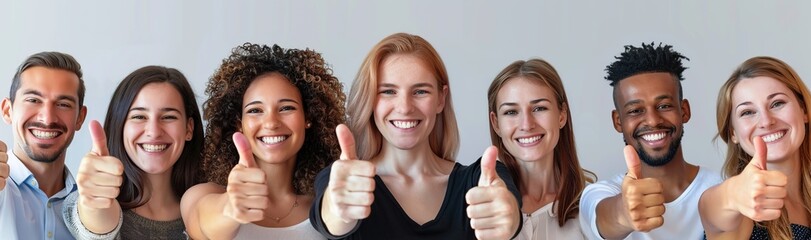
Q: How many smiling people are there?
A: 7